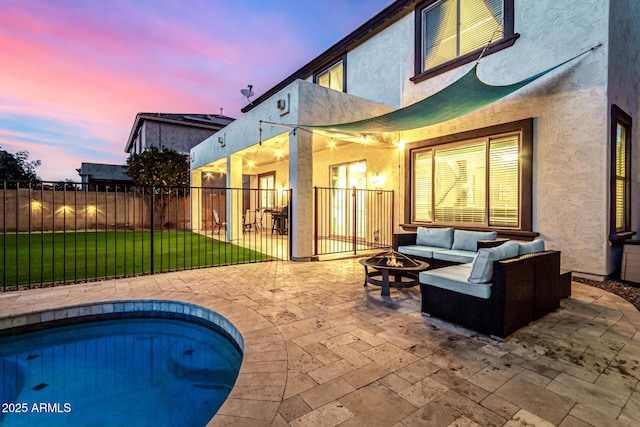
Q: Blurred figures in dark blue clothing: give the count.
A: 0